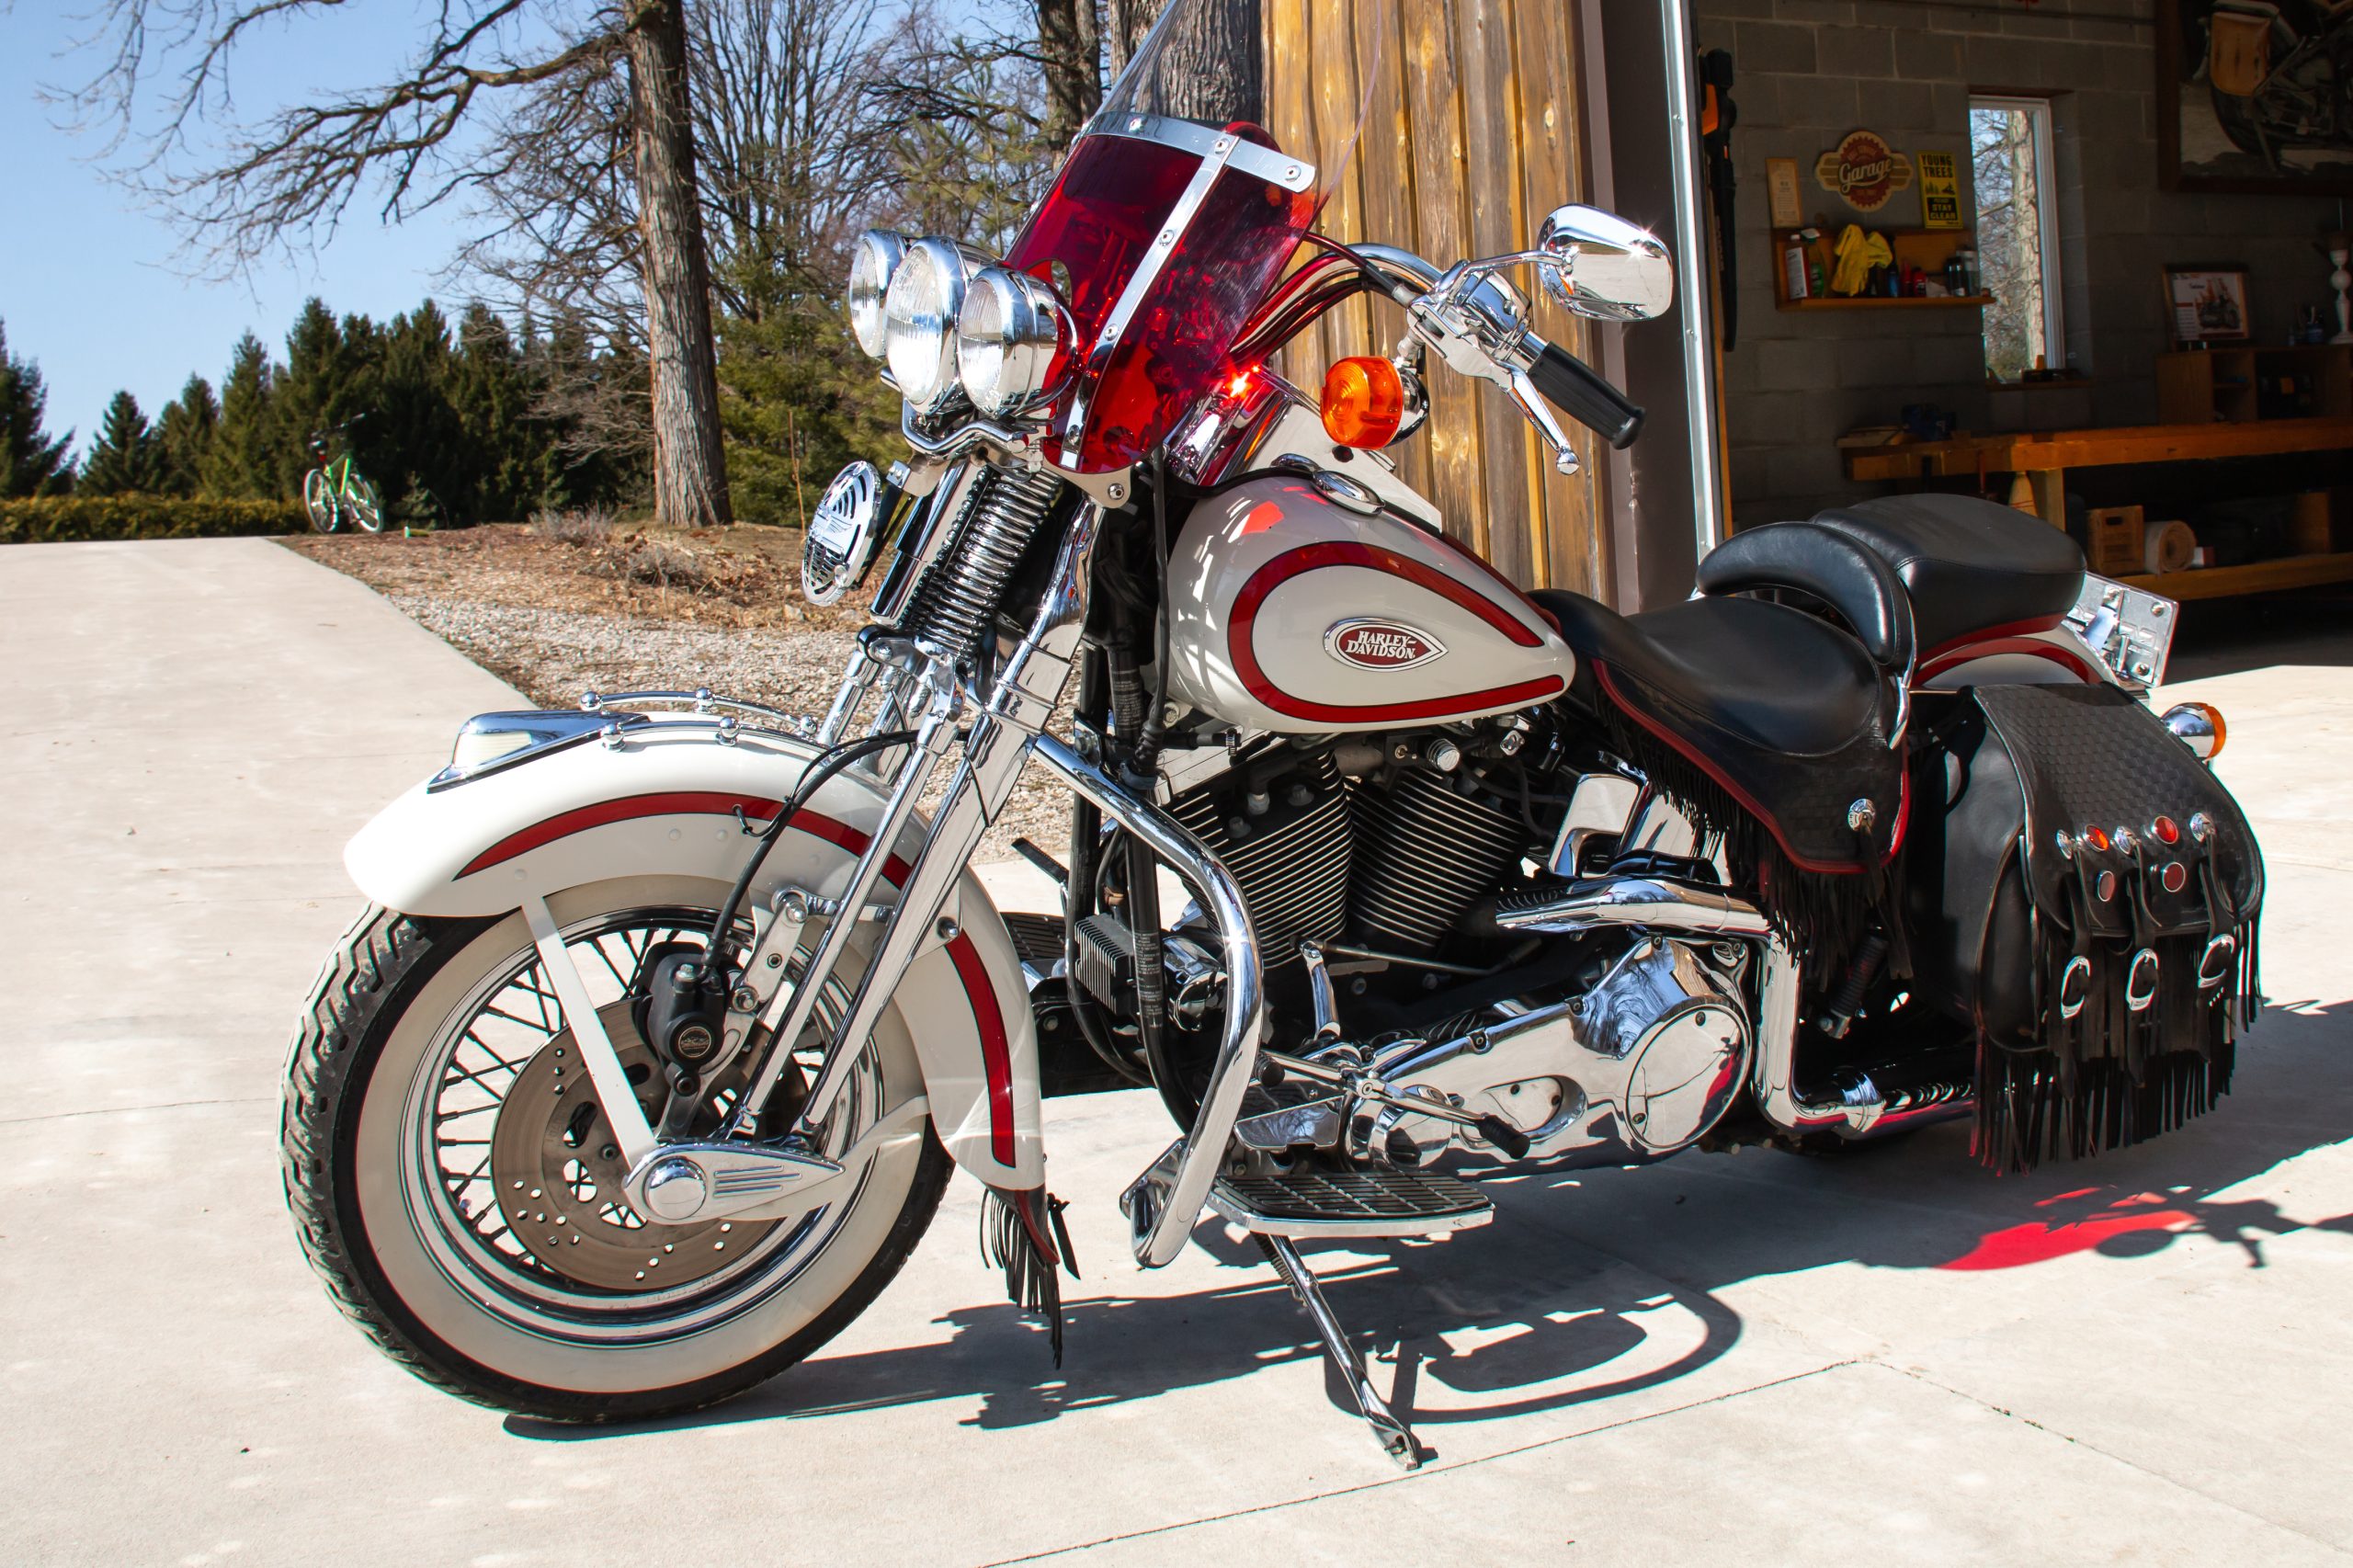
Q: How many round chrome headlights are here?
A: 3